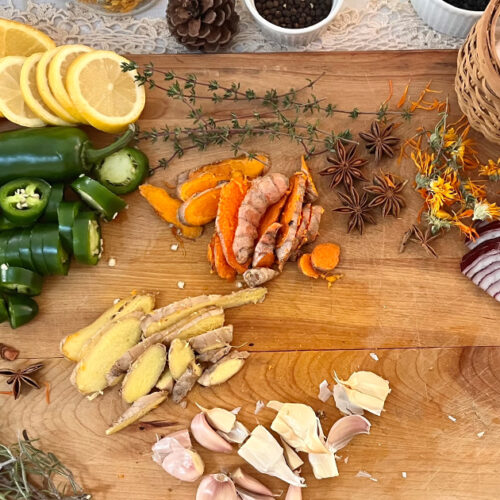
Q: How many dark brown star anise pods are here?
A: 6